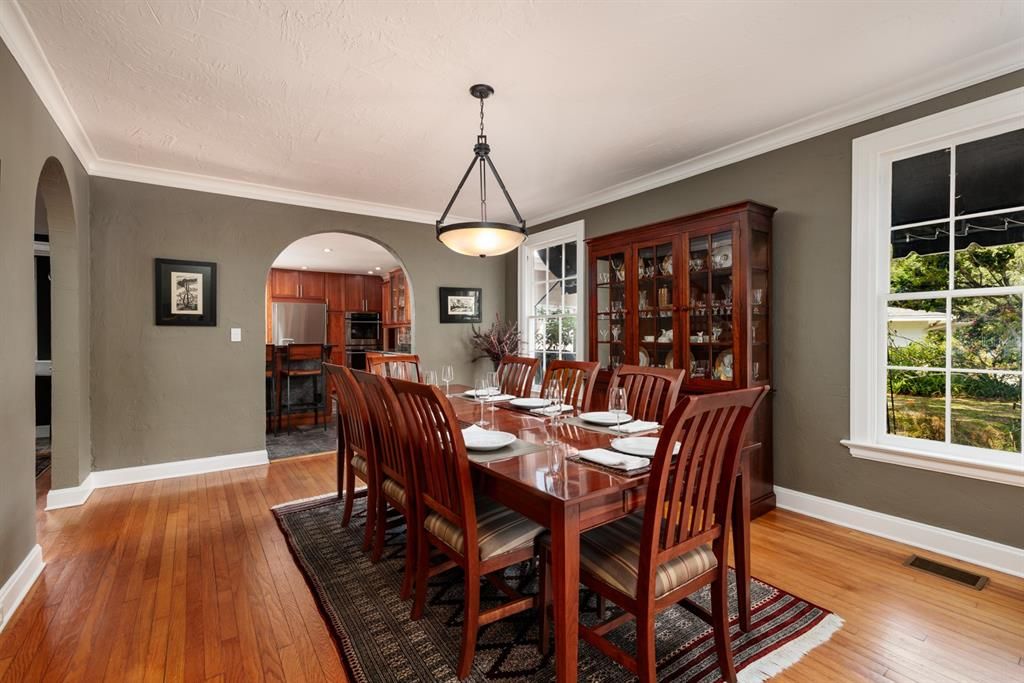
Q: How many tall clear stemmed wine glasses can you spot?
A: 7